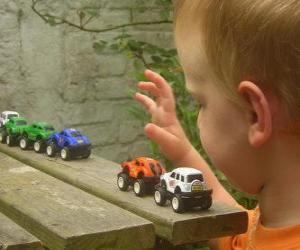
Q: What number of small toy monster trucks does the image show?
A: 6